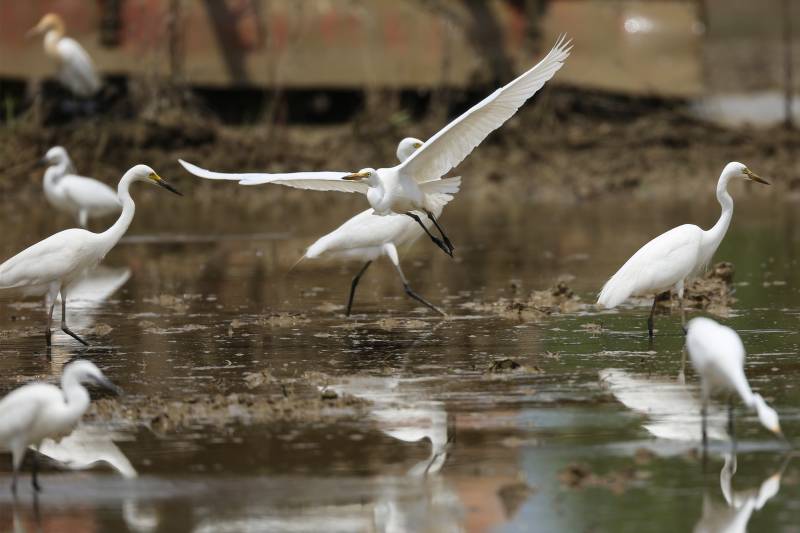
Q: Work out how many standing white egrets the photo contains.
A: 7